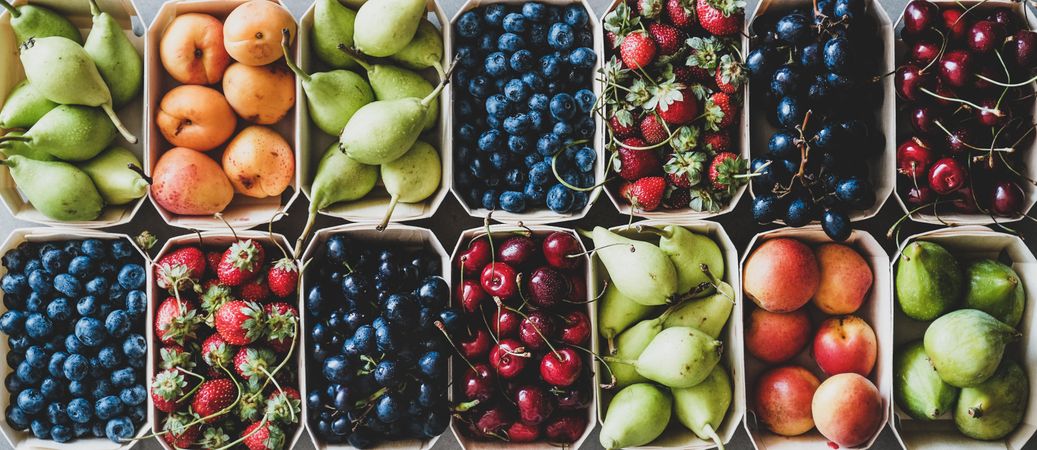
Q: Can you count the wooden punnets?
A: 14